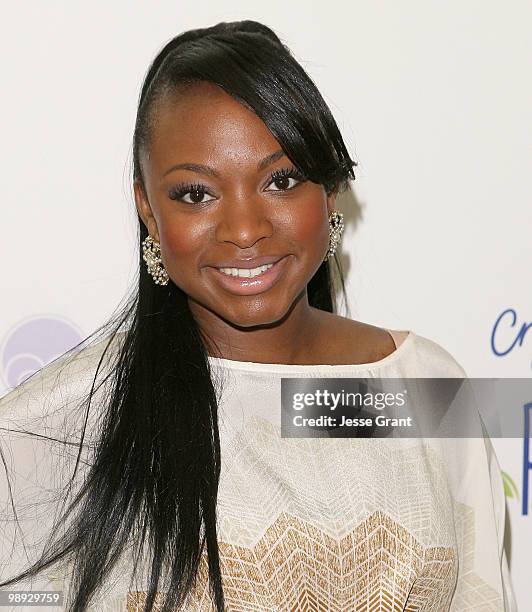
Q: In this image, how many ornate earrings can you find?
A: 2